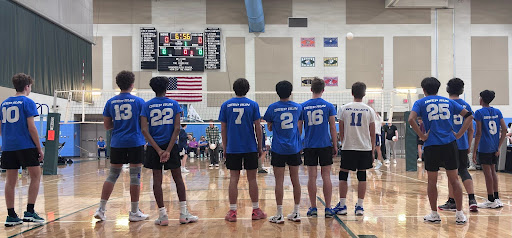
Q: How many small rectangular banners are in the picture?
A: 6